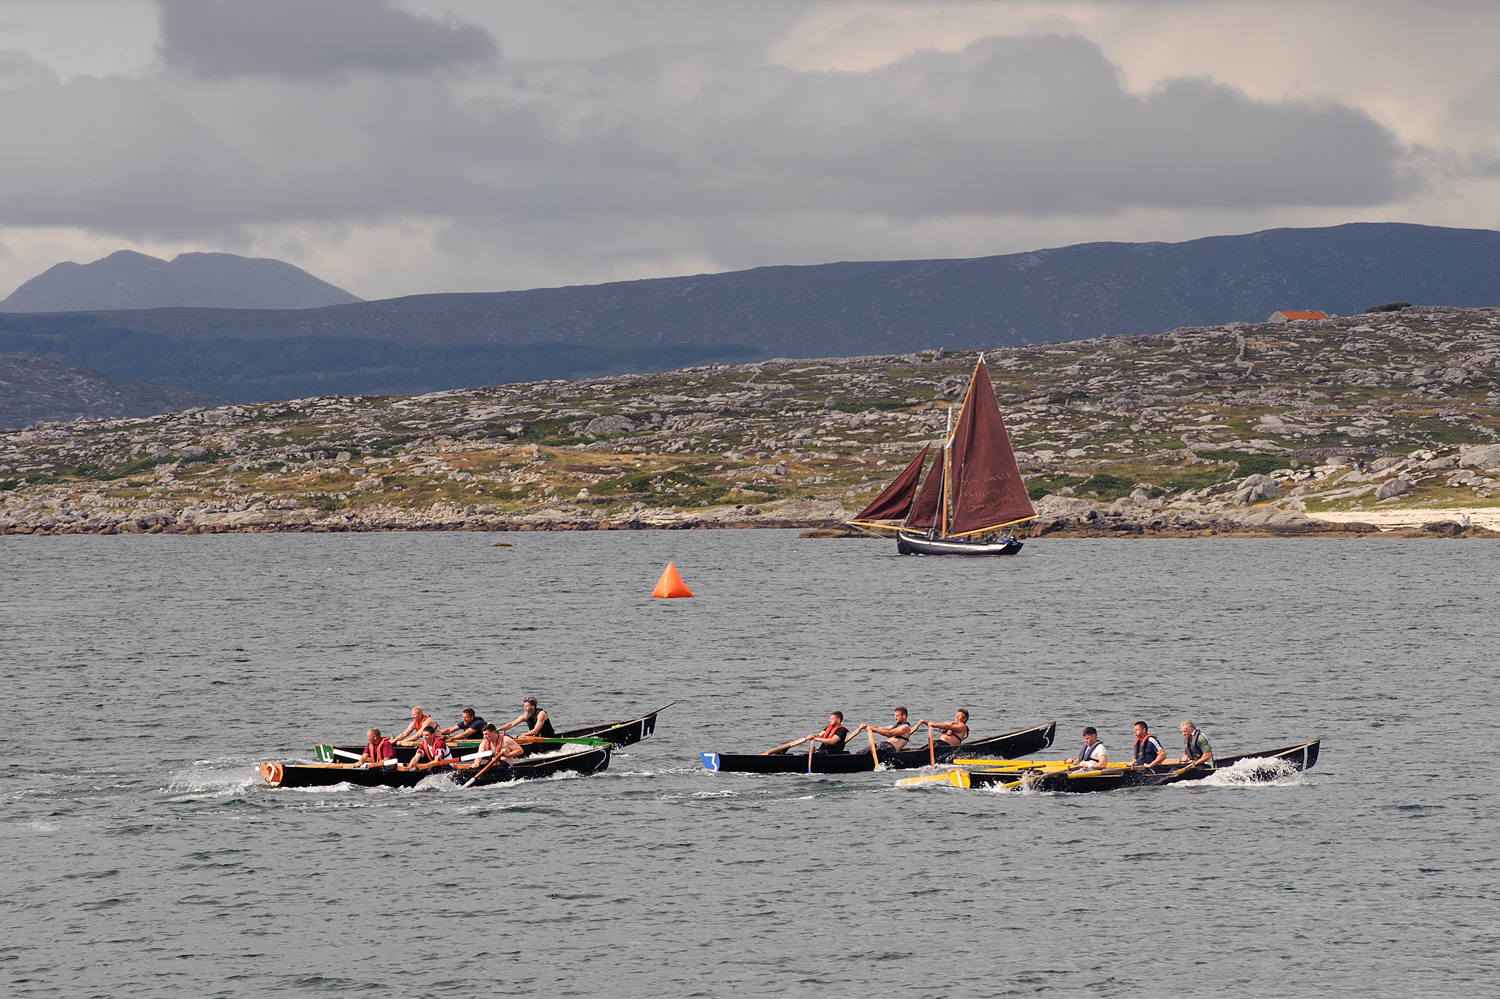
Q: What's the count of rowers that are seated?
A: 12